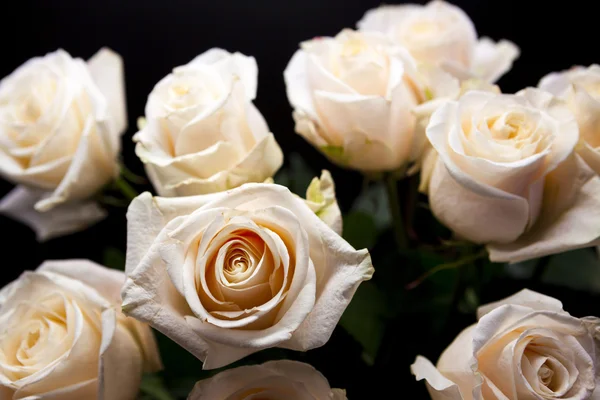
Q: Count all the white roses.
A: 10